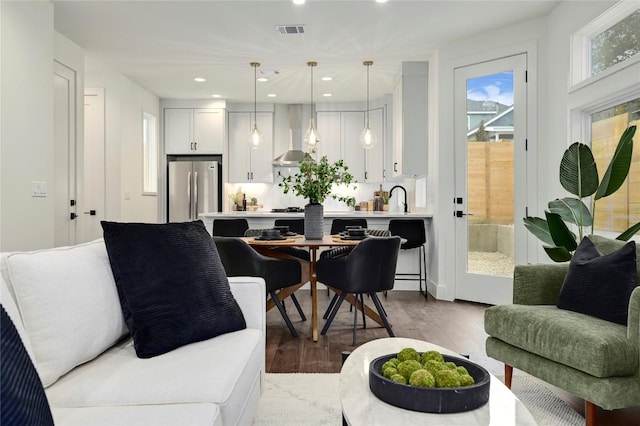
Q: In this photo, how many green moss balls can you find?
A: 13